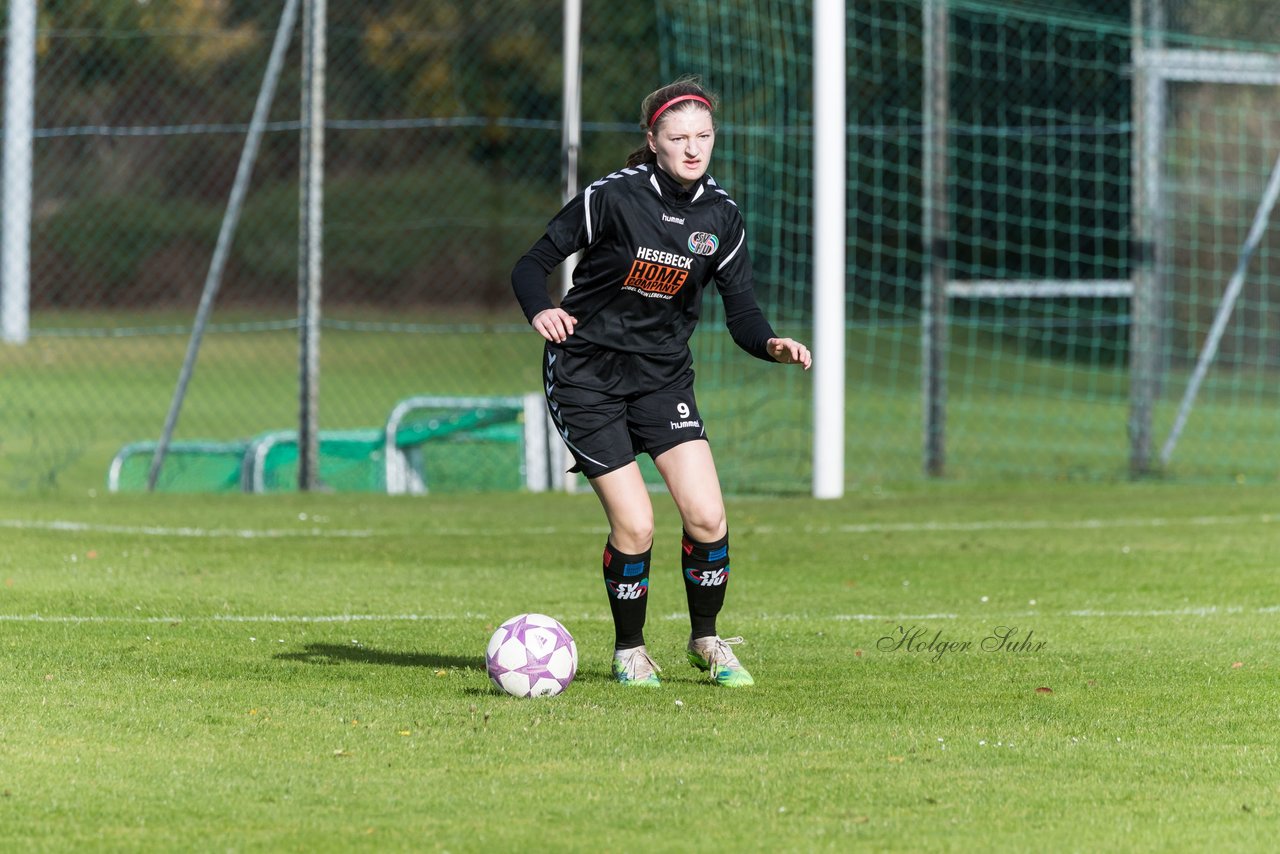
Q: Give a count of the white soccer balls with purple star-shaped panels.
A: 1